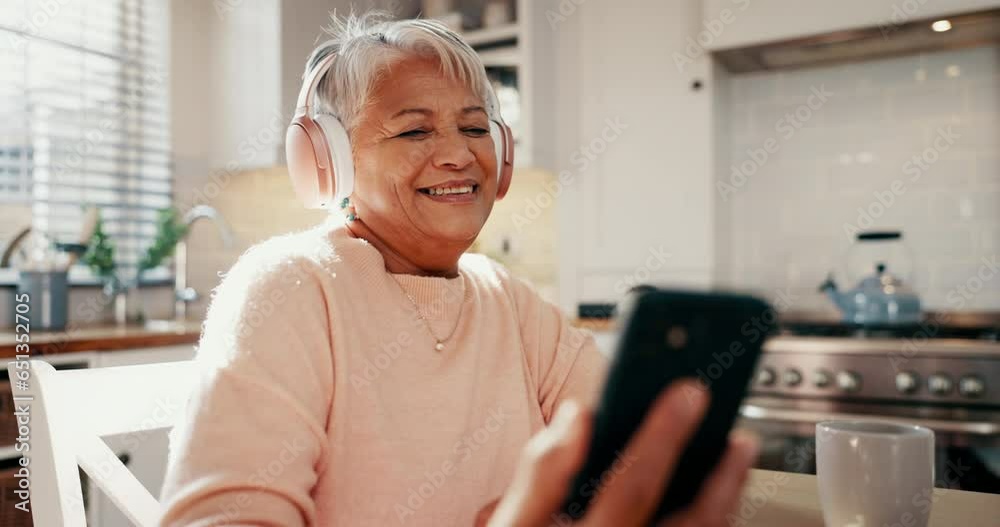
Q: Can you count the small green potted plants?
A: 2